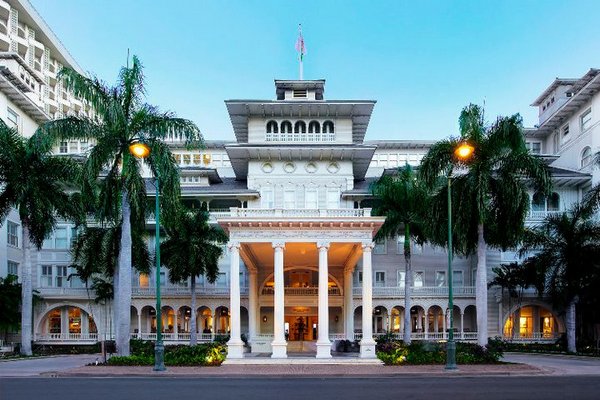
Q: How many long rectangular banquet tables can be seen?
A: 0